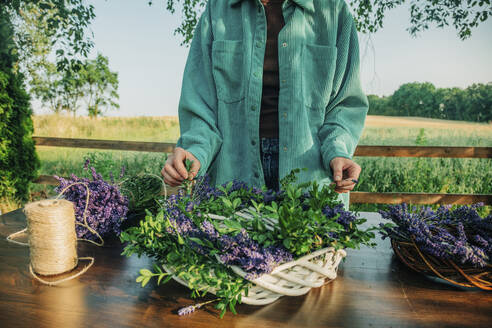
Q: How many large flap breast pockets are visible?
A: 2